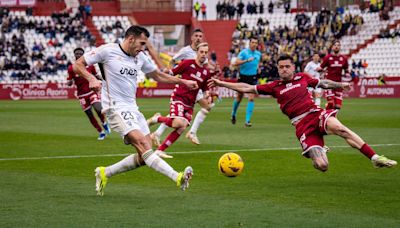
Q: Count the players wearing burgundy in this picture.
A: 4